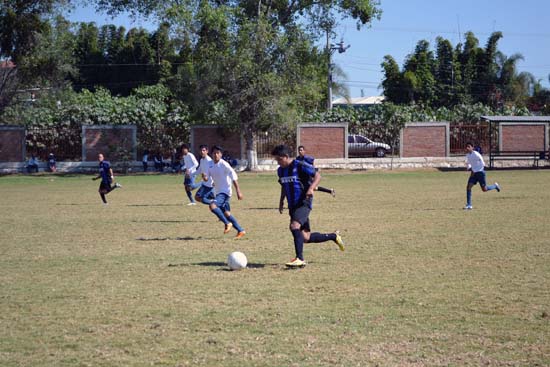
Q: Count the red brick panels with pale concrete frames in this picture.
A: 6